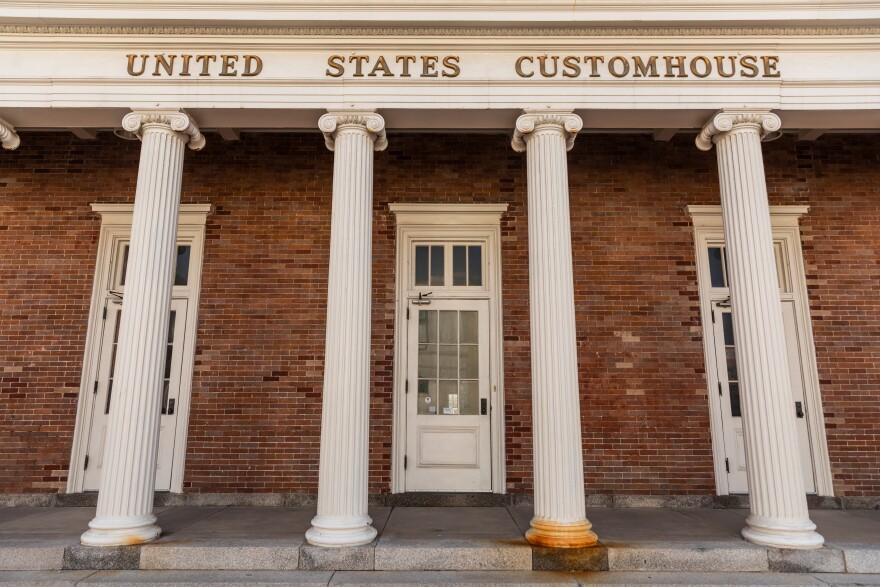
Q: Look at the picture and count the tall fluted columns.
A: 4